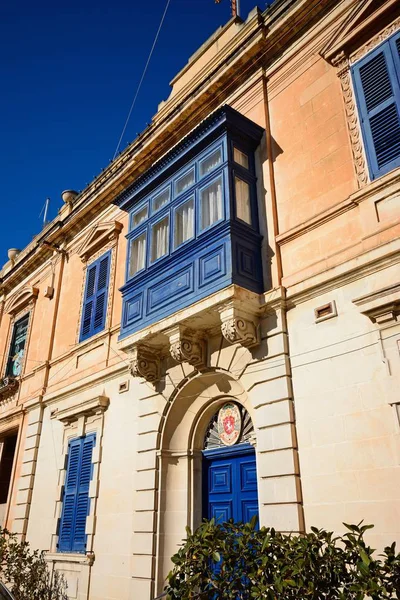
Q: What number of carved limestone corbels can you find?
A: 3